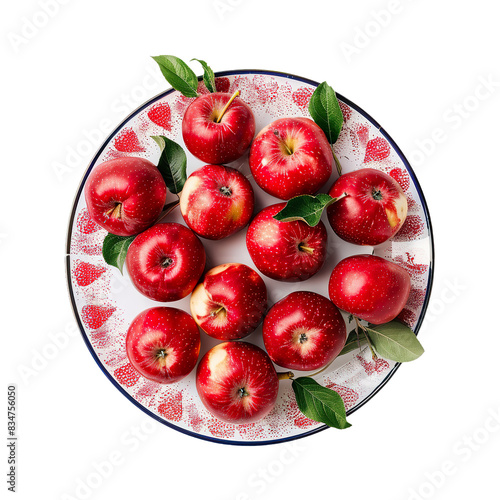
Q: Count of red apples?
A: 12